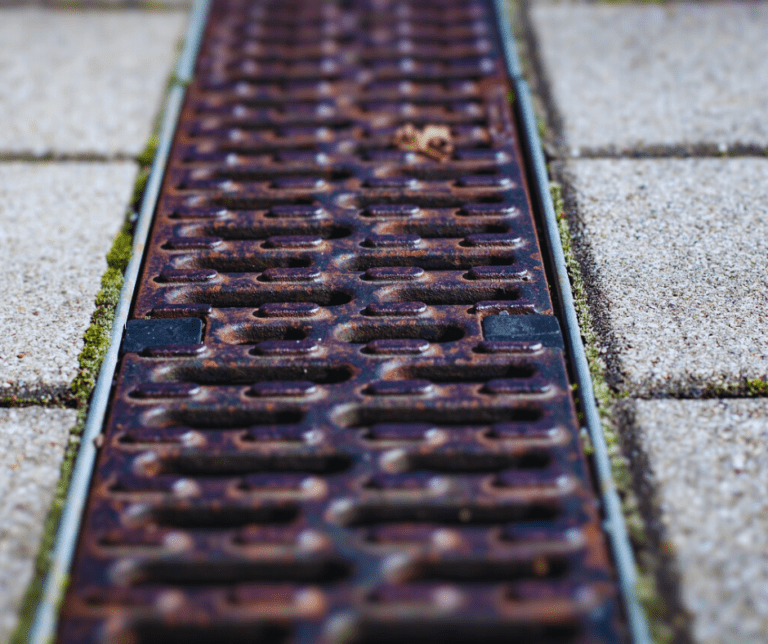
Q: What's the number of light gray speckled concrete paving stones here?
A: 6